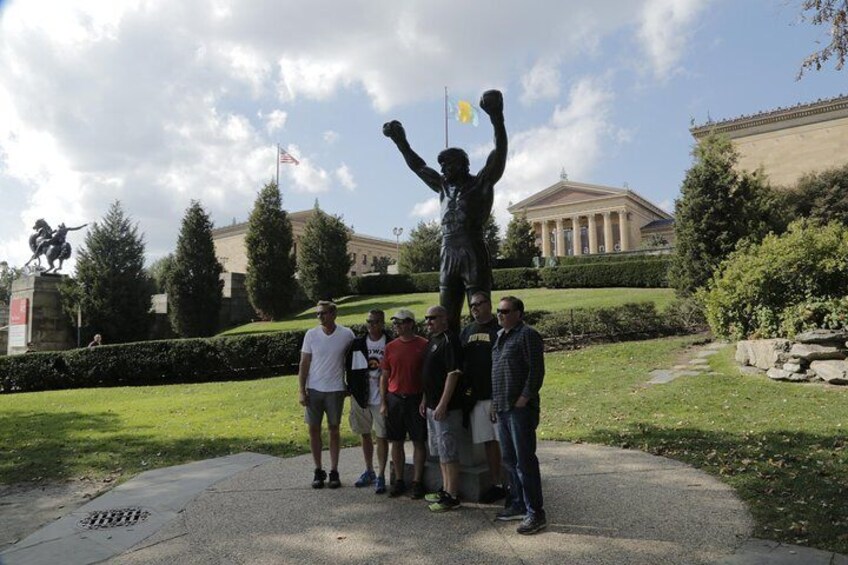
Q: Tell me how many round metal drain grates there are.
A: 1